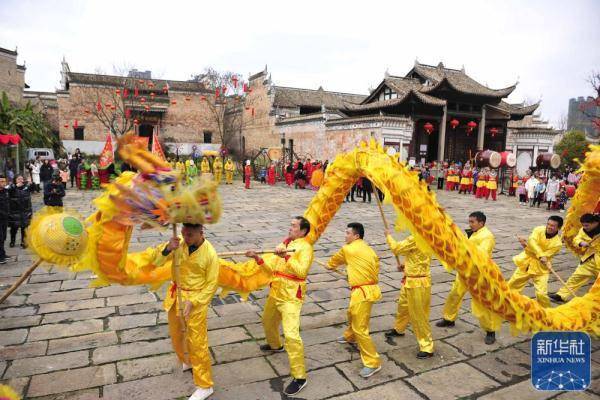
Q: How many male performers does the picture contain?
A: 7